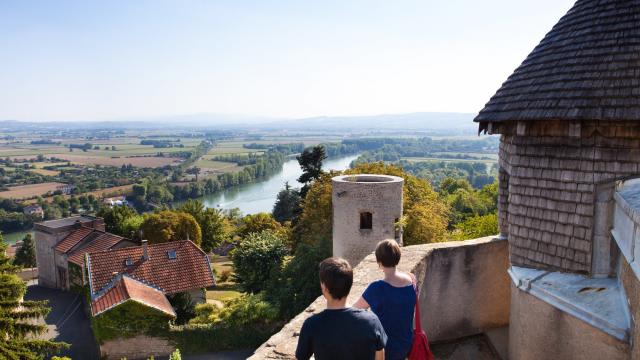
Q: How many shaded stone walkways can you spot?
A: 1